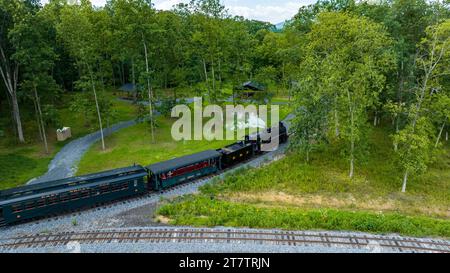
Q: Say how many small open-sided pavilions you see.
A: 2